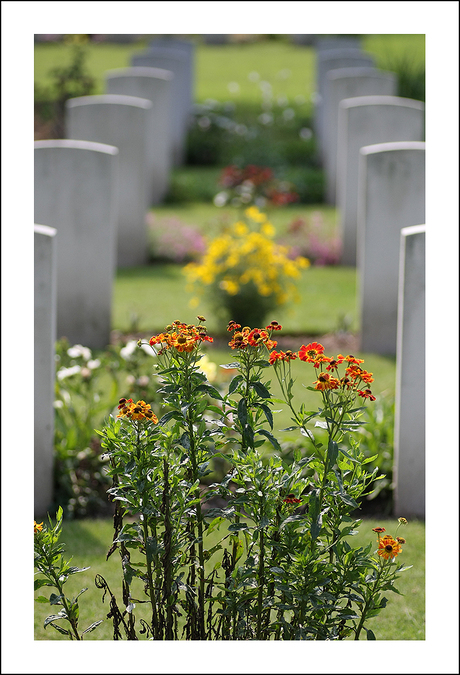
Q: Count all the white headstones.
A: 12